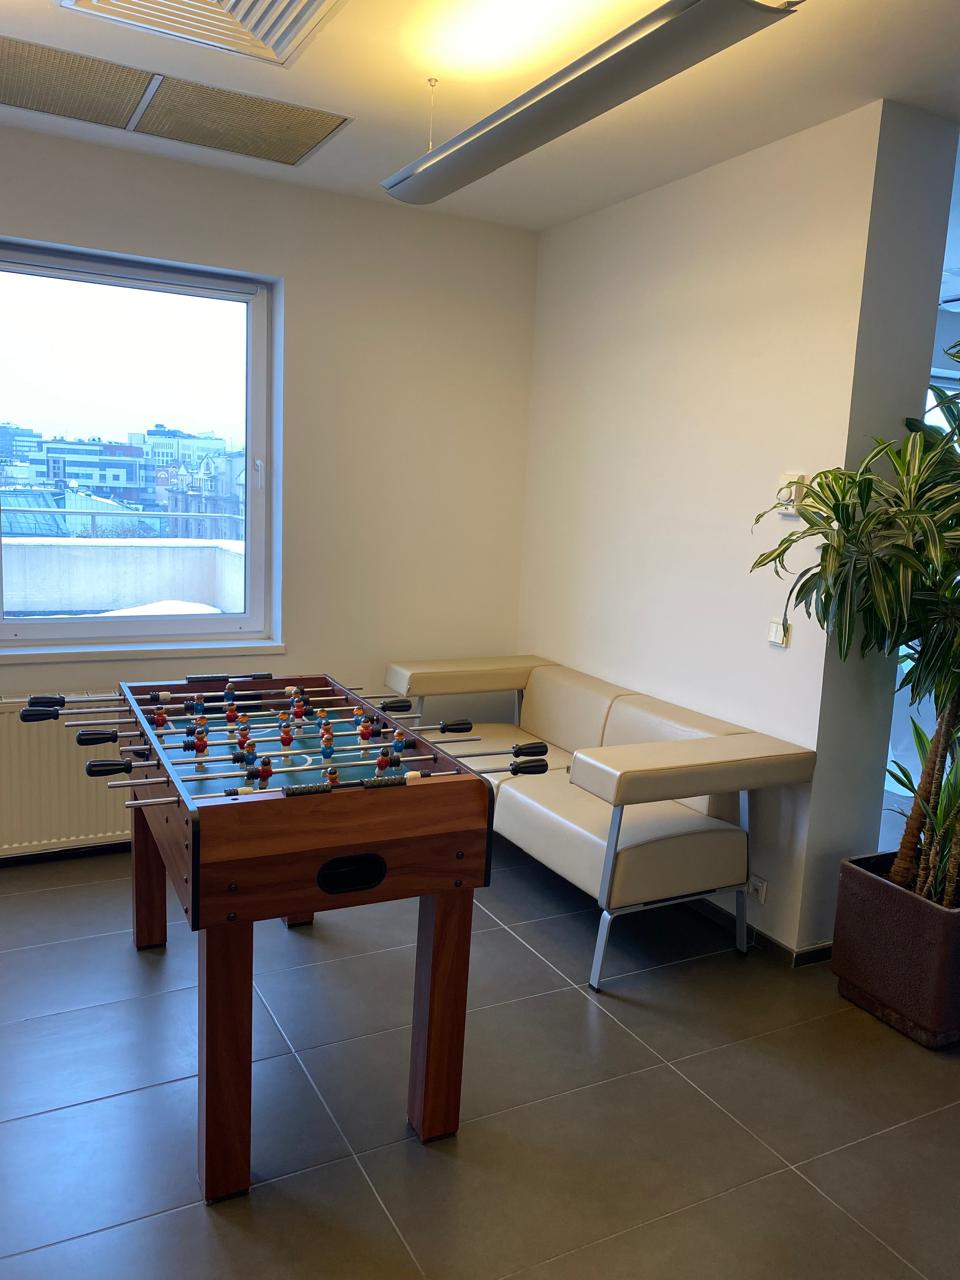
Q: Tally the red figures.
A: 11